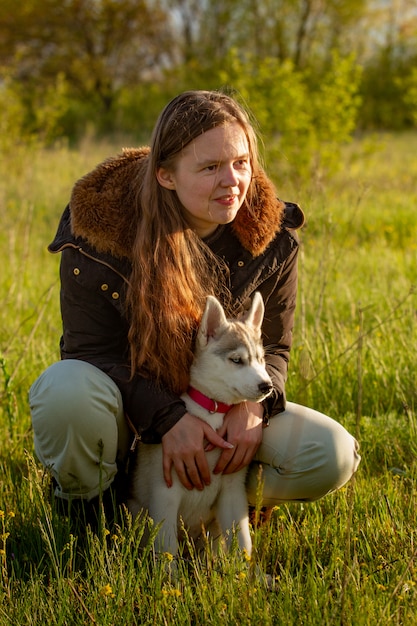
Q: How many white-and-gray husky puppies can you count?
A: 1